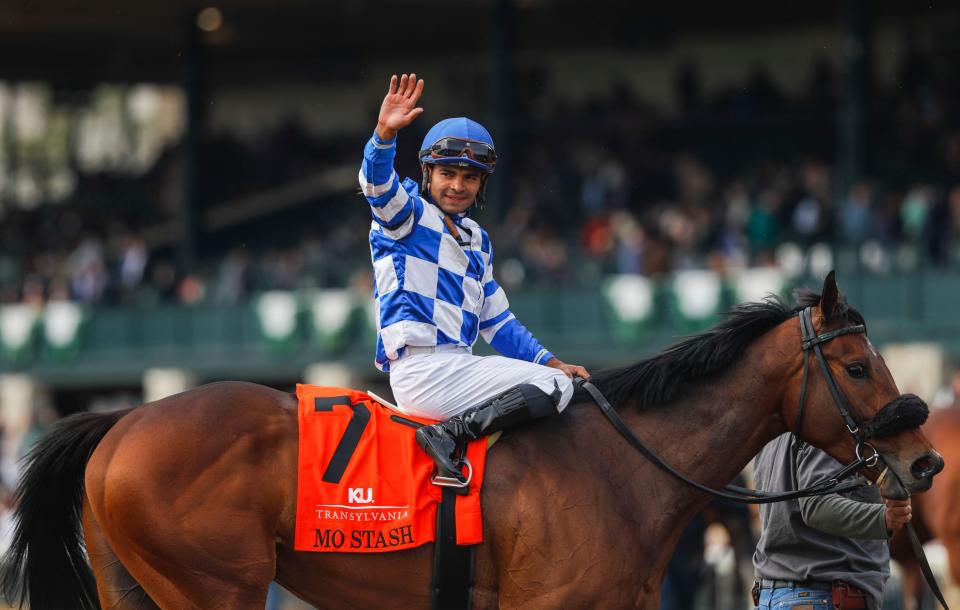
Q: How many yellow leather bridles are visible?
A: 0